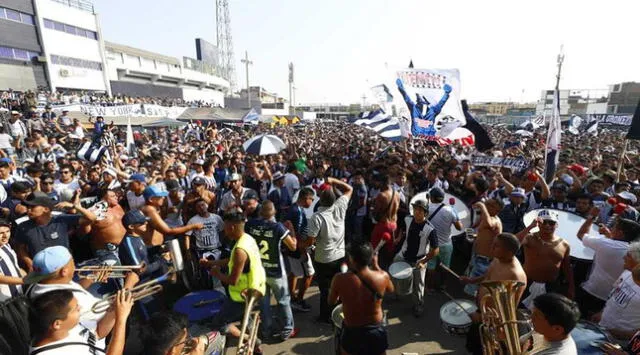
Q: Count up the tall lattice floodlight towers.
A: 1